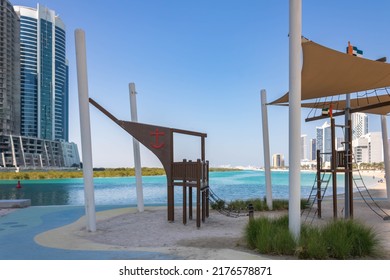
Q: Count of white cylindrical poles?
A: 5